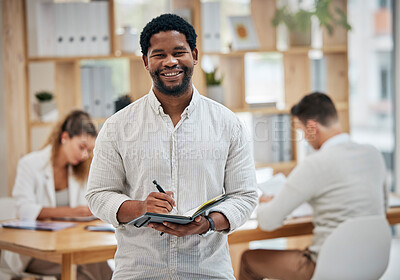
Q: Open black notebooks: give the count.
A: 1